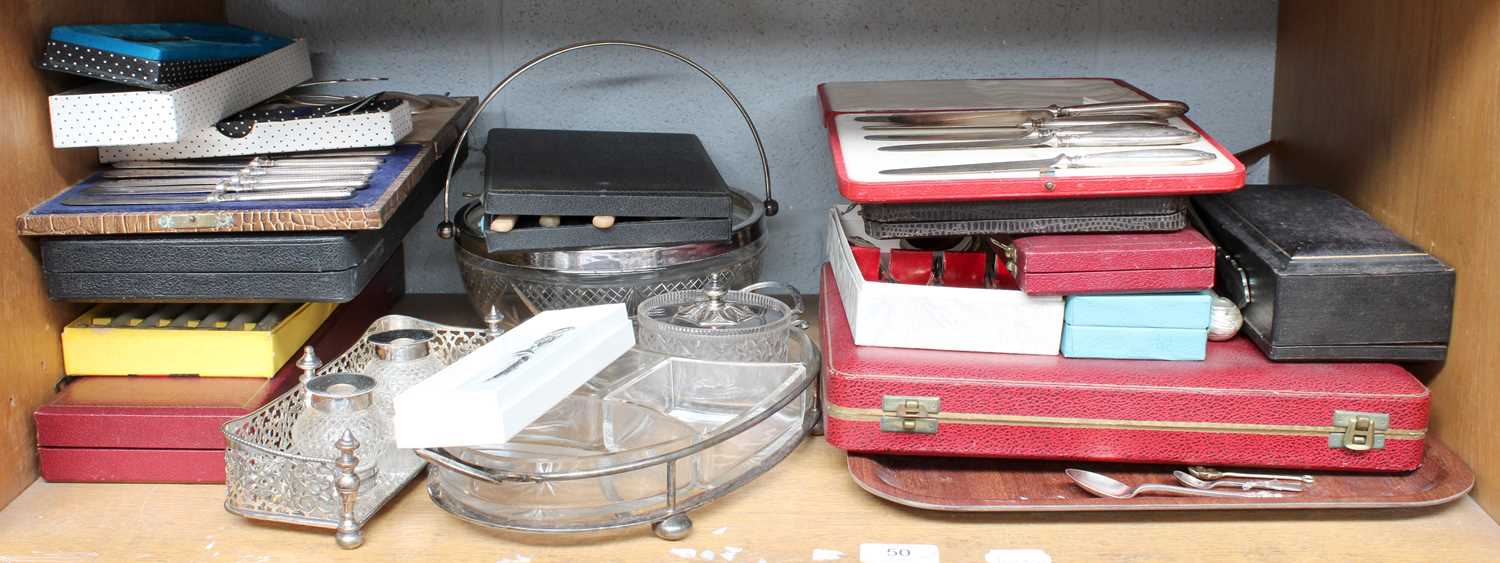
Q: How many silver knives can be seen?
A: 11